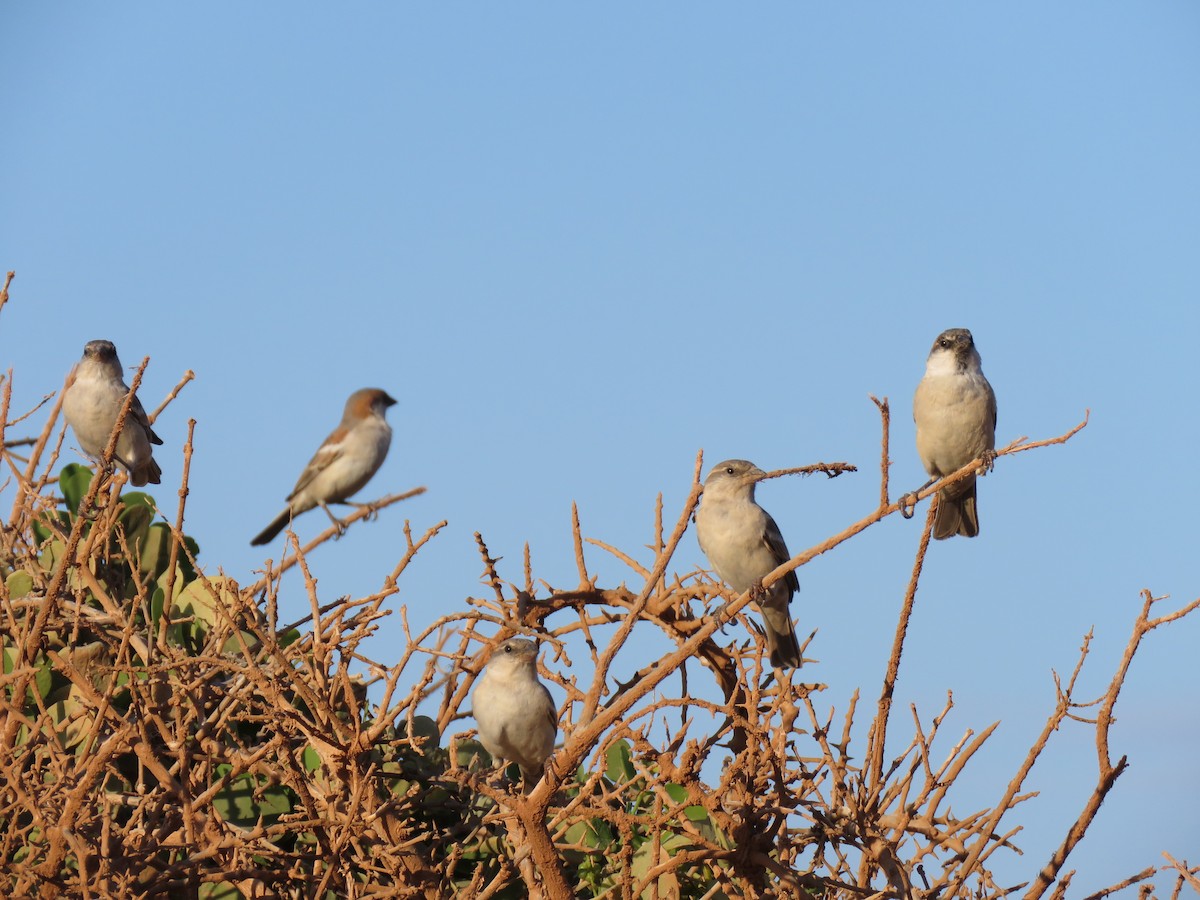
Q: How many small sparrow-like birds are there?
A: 5